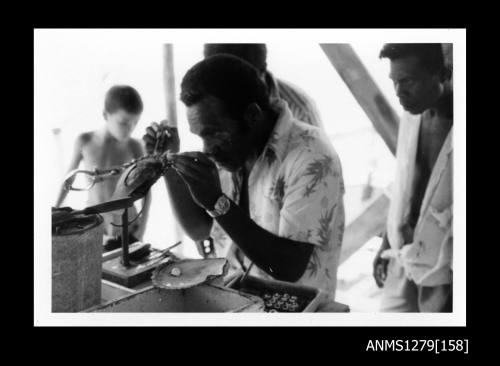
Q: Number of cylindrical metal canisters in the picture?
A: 1